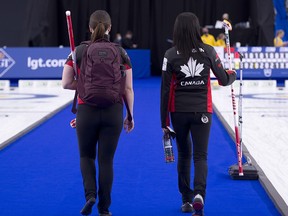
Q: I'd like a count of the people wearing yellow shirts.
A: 3